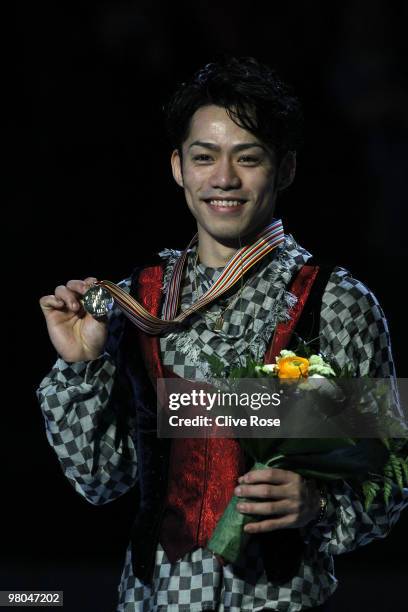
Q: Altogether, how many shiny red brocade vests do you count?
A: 1